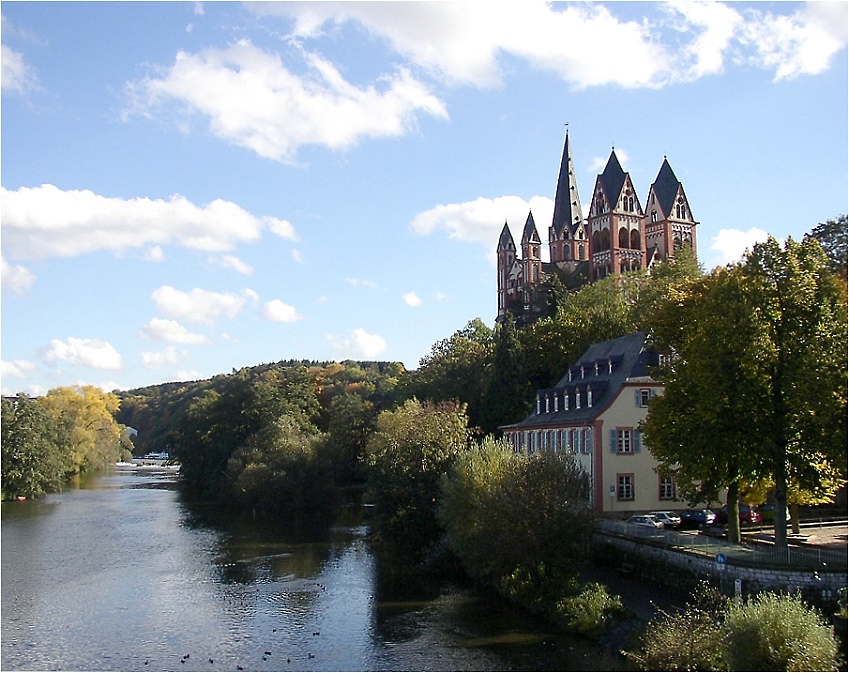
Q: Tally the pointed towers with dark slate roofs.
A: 5